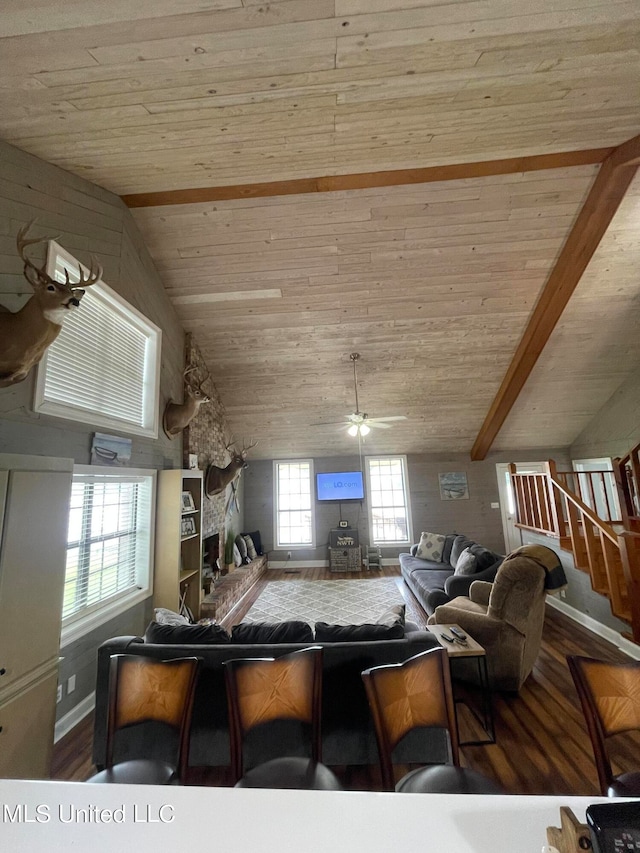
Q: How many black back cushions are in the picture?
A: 3